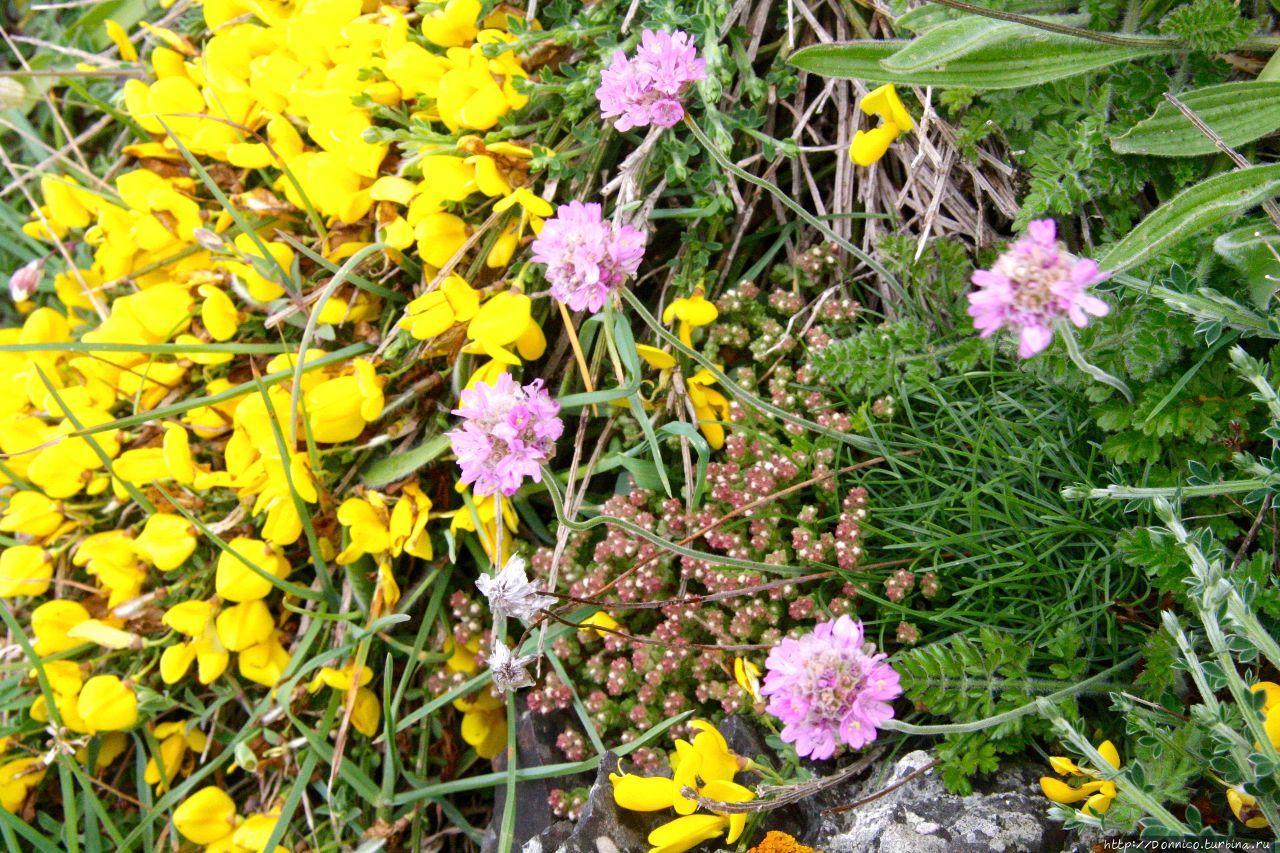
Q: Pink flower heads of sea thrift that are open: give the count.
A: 5